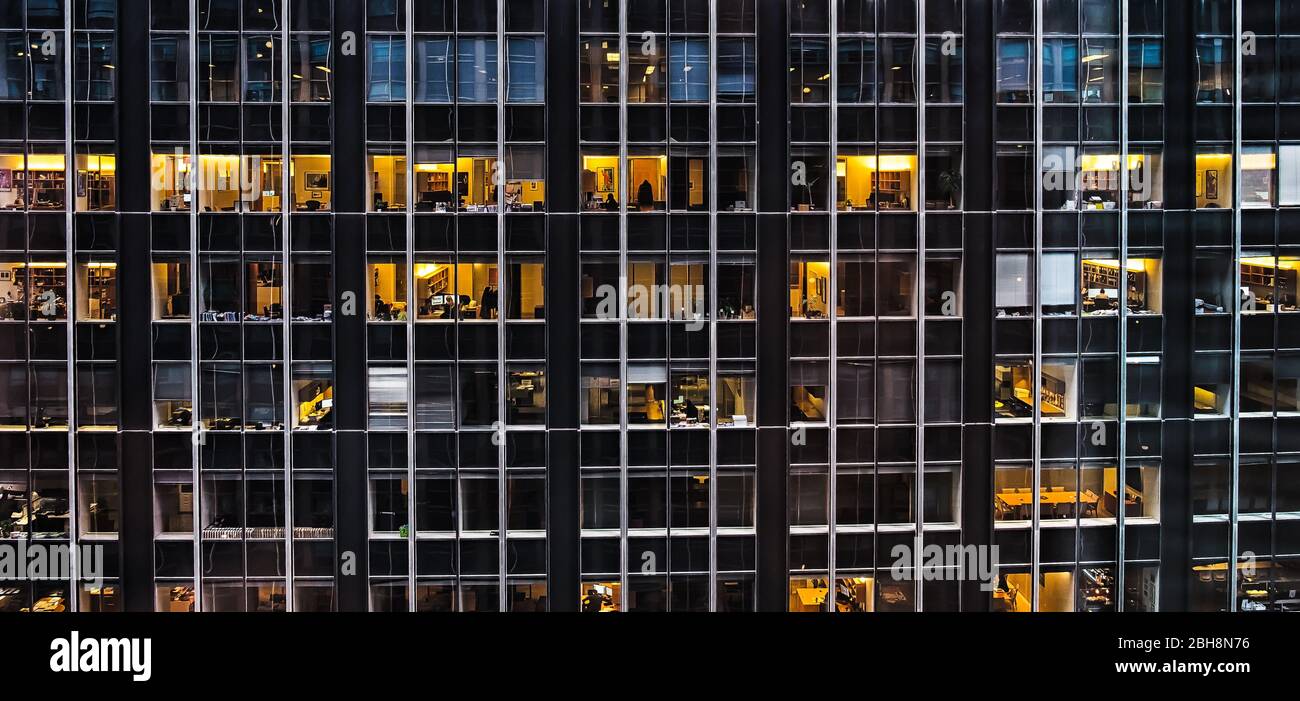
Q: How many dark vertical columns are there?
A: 6